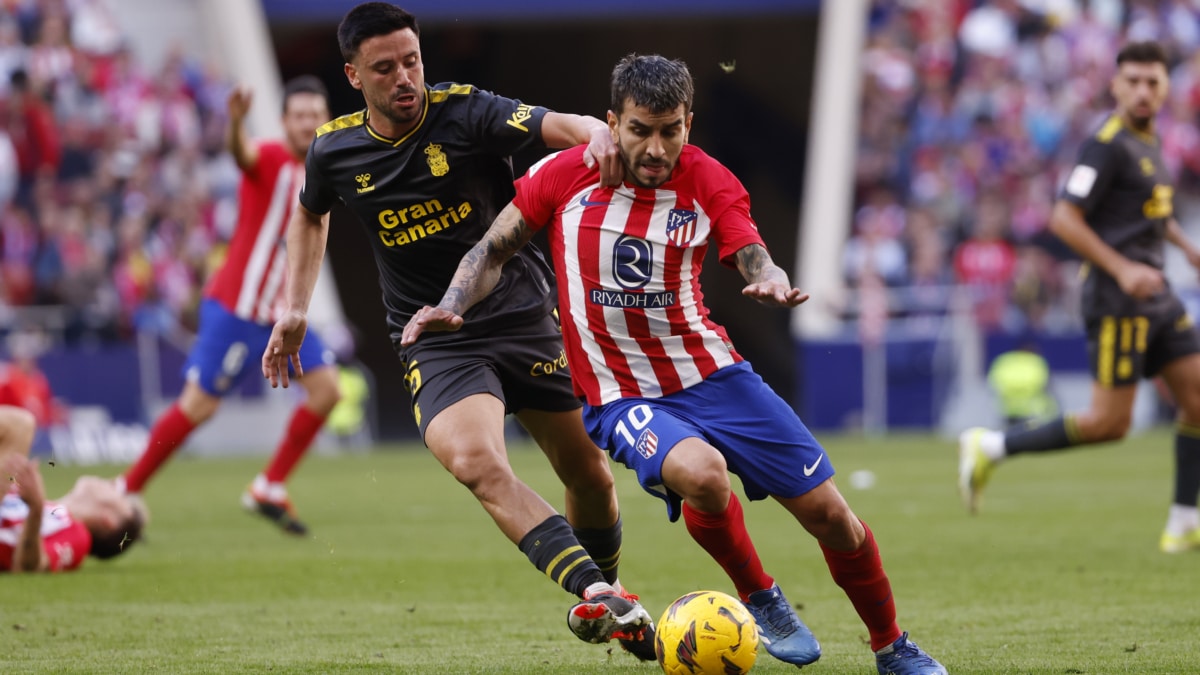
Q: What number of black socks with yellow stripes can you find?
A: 4